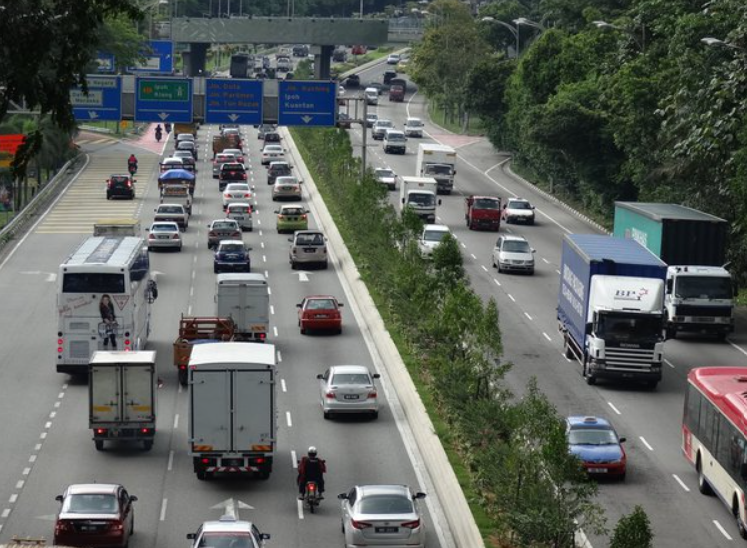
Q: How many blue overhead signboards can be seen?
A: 6